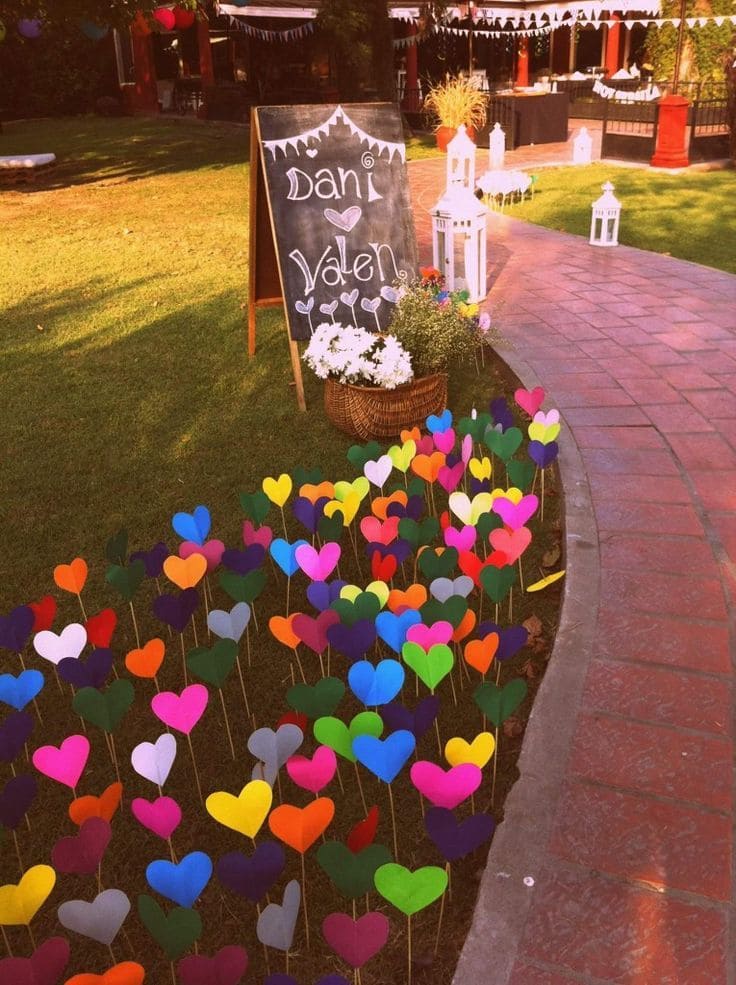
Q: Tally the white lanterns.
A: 5